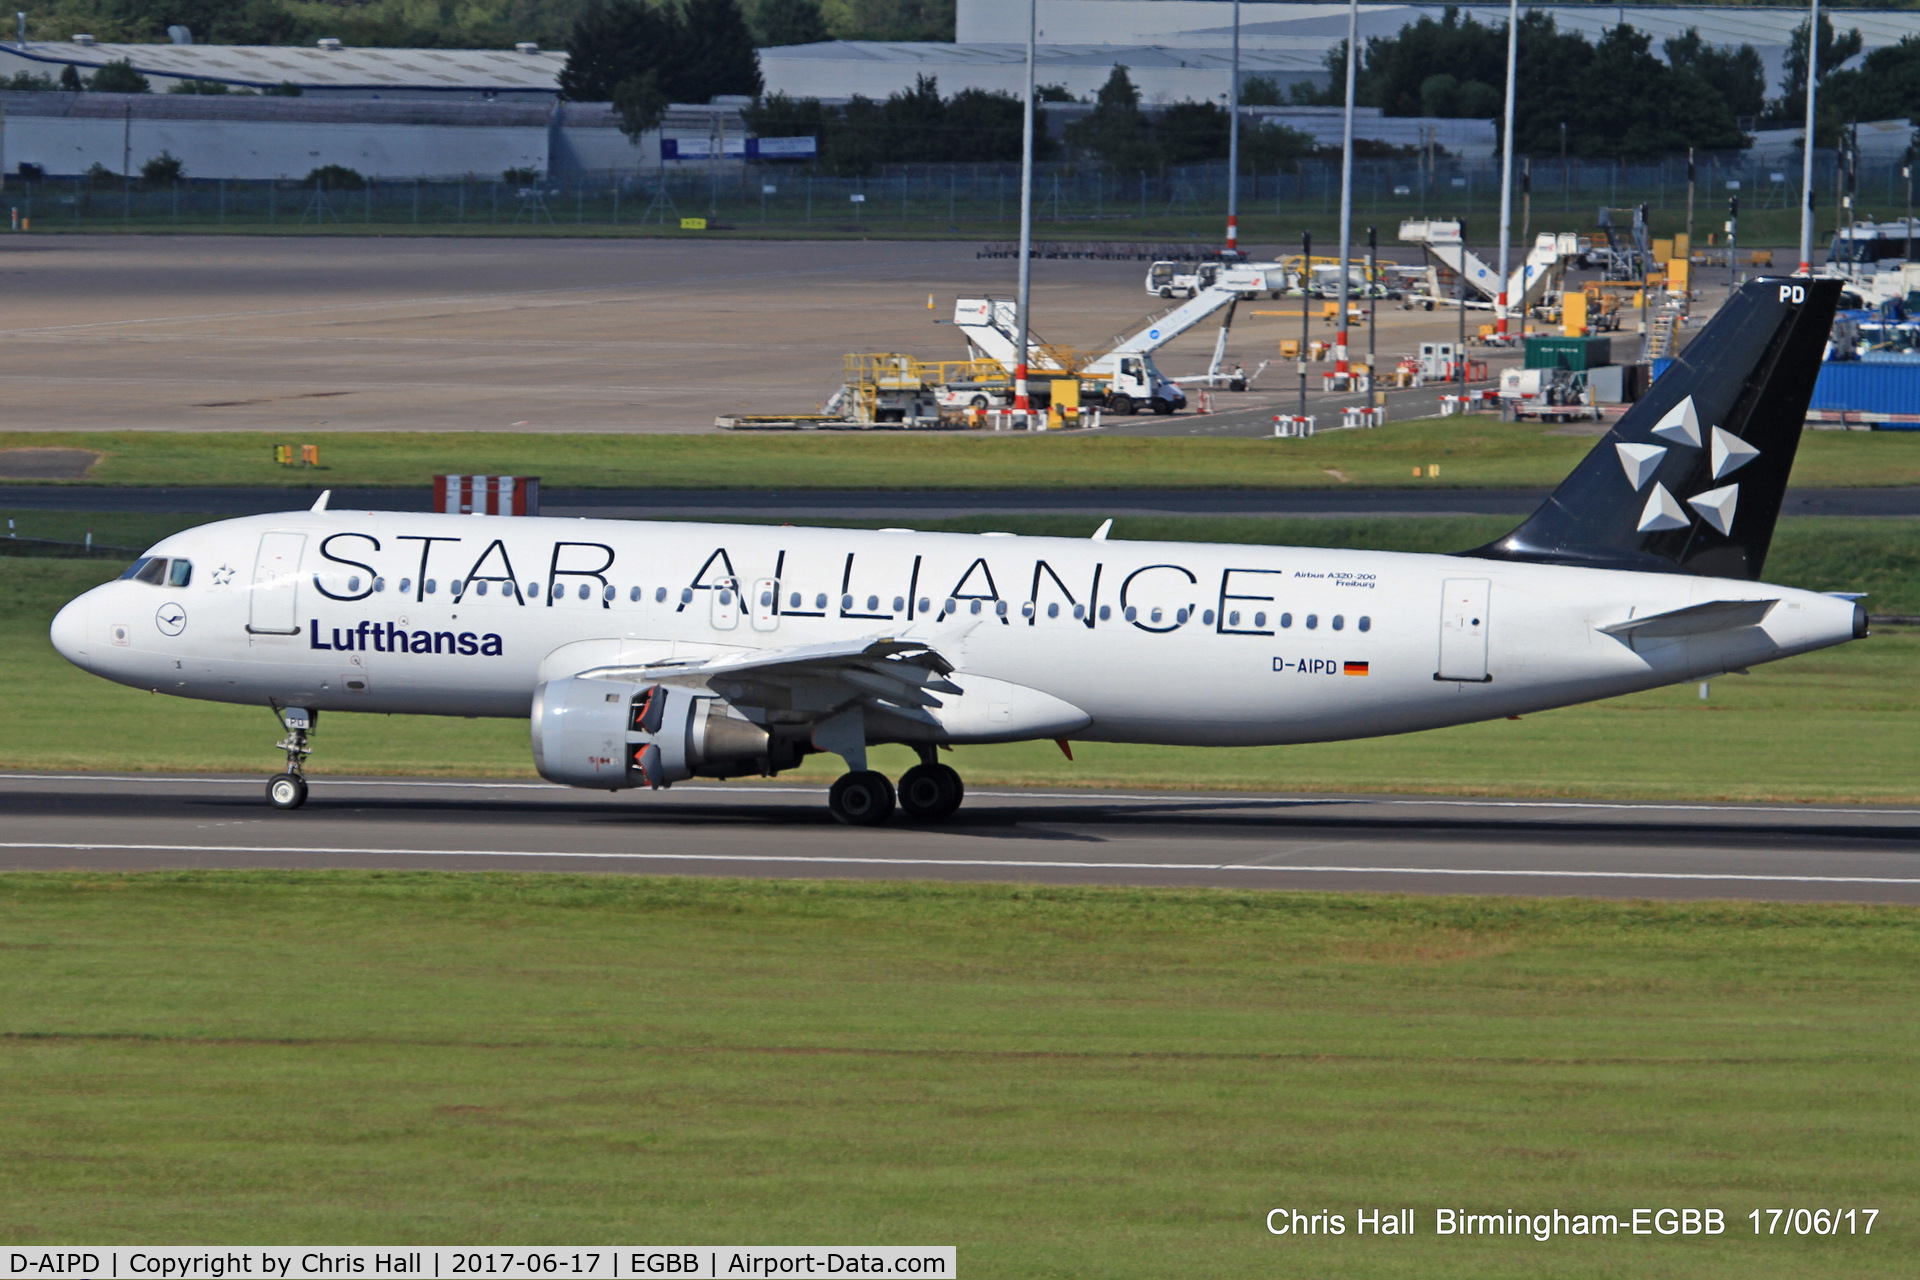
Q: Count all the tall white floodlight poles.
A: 5